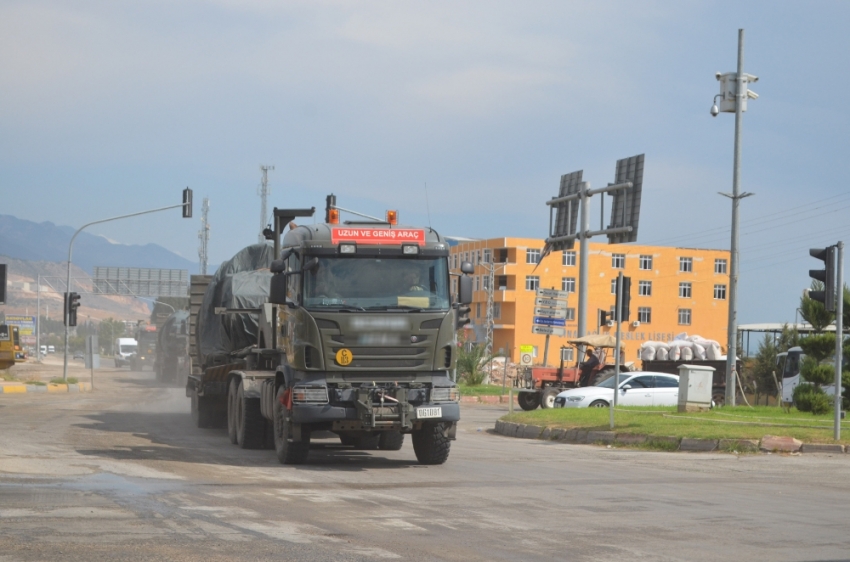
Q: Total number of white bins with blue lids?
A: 0